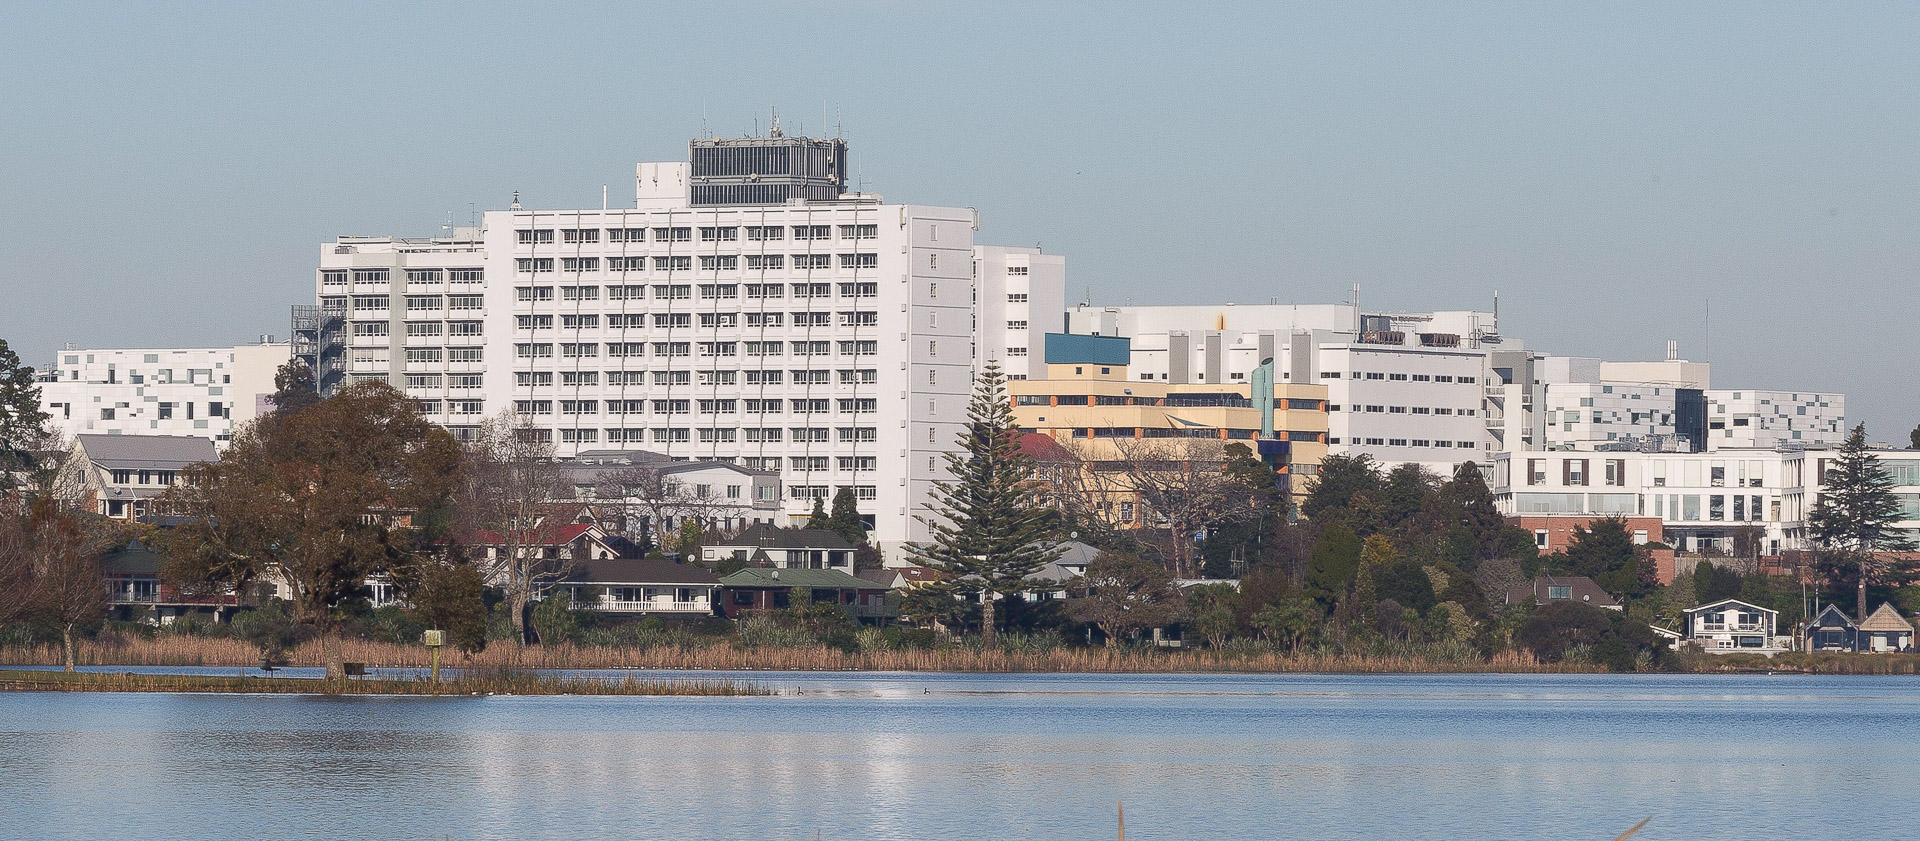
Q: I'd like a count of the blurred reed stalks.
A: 2